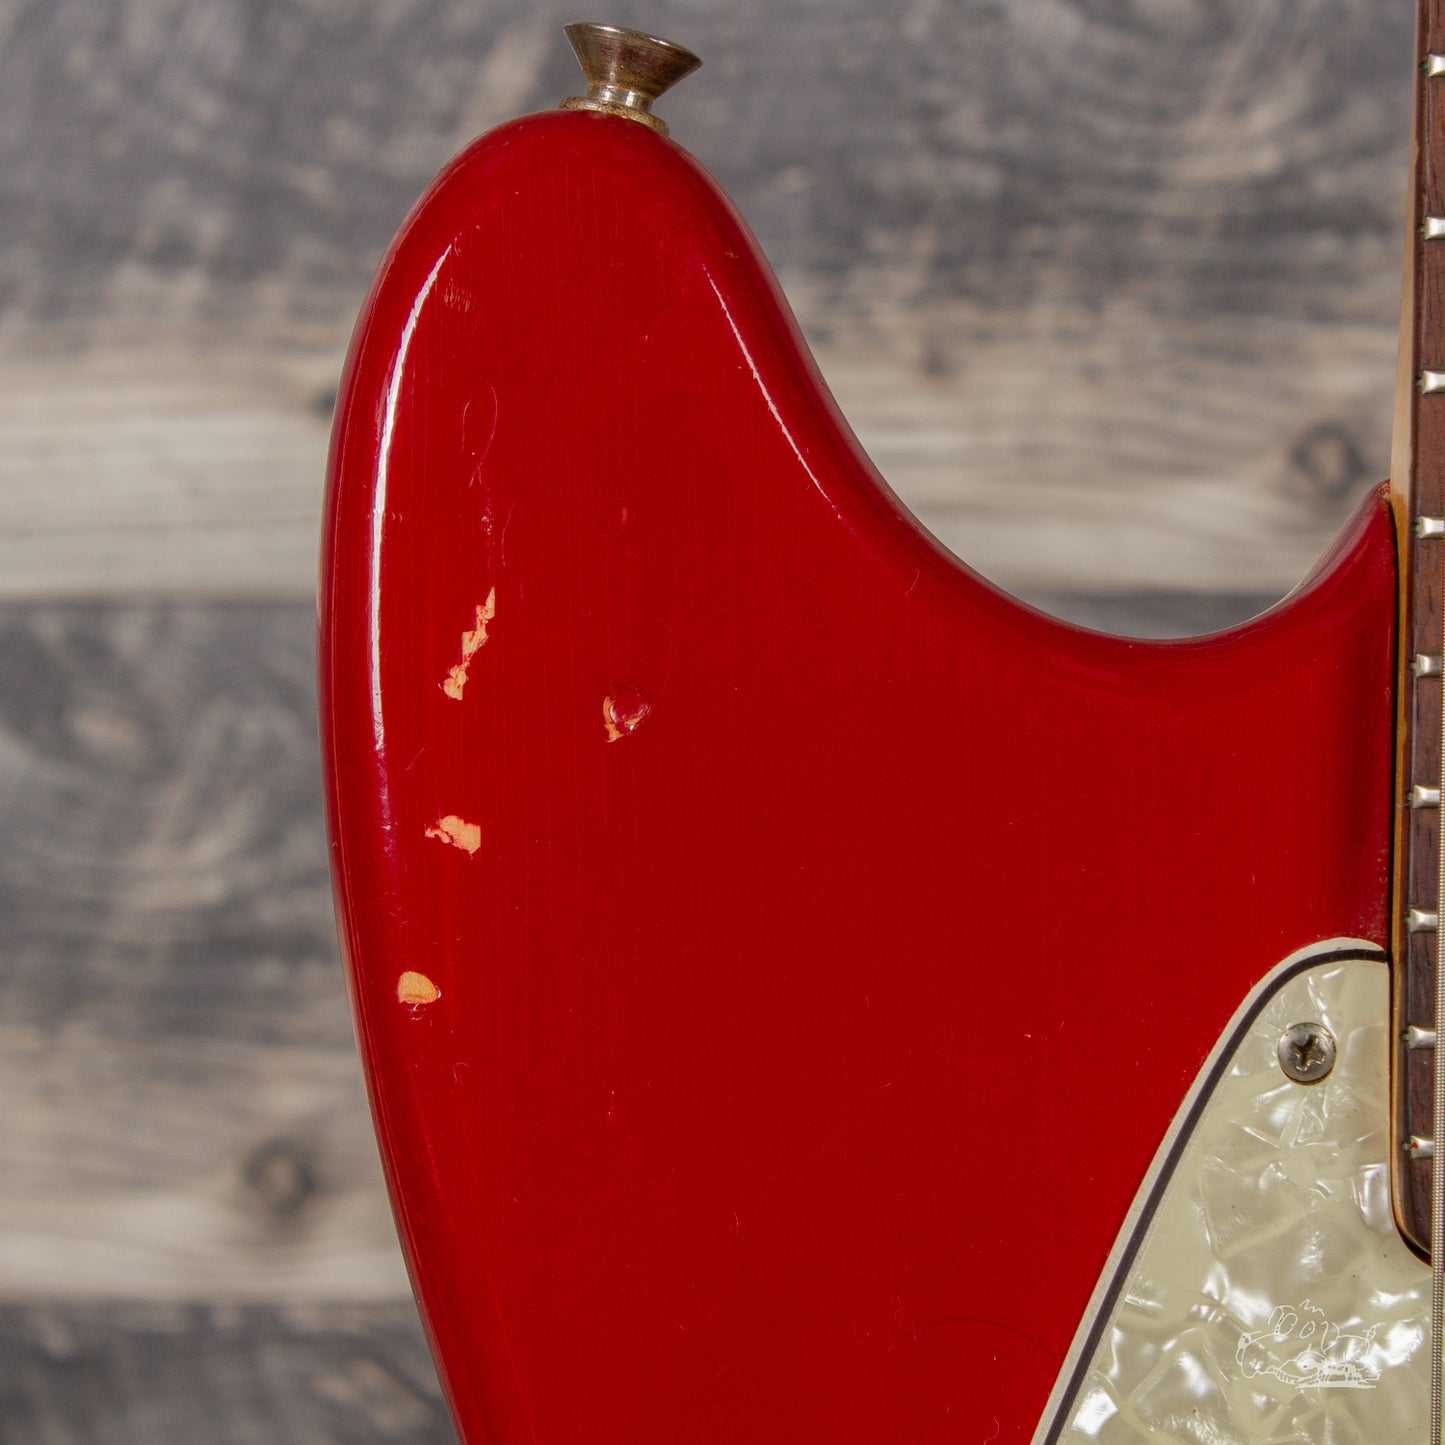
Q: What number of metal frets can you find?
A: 9